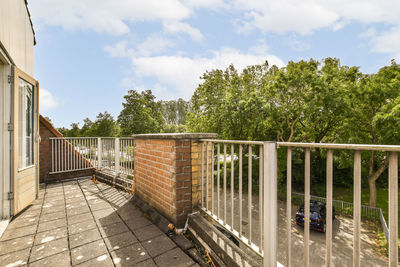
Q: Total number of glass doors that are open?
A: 1